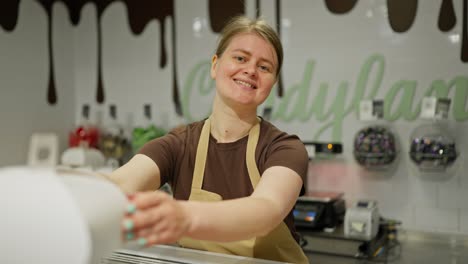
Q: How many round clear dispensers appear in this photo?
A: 2